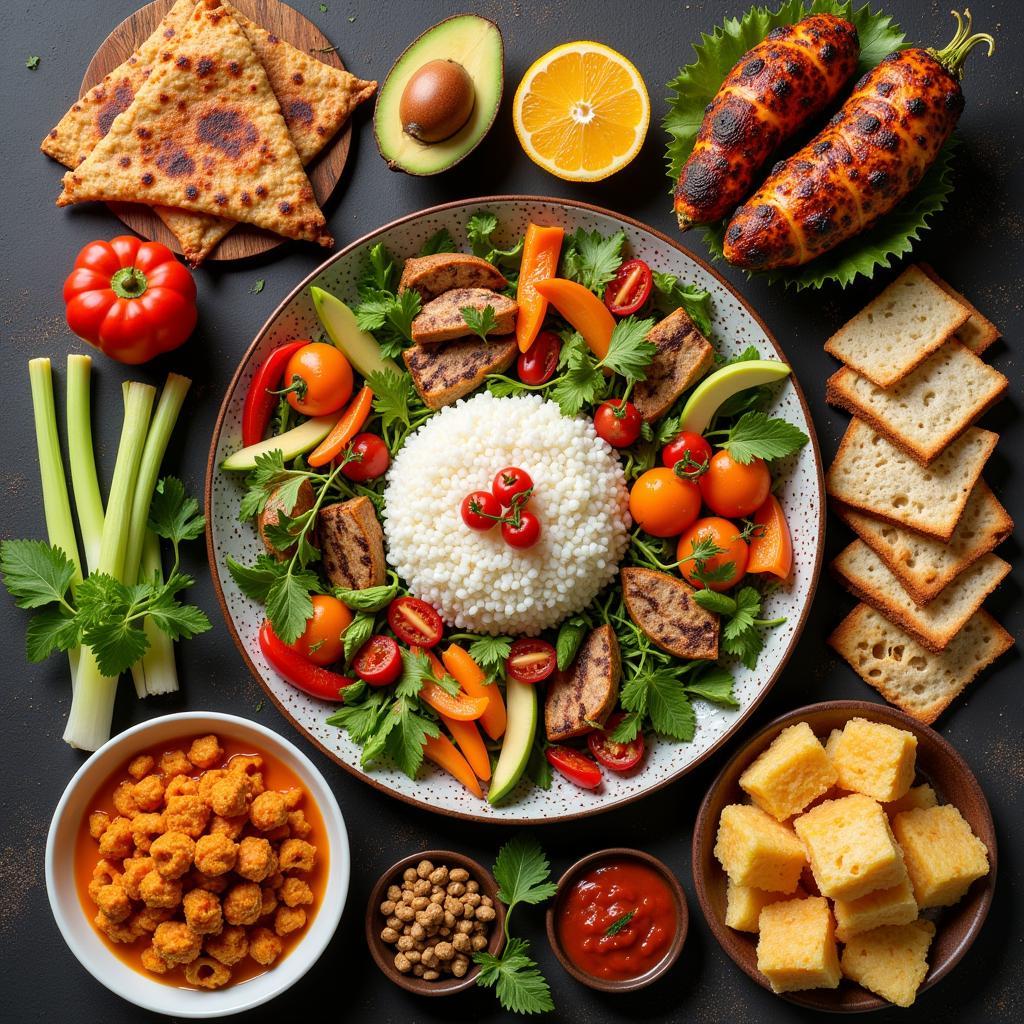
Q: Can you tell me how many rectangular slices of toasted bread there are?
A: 7